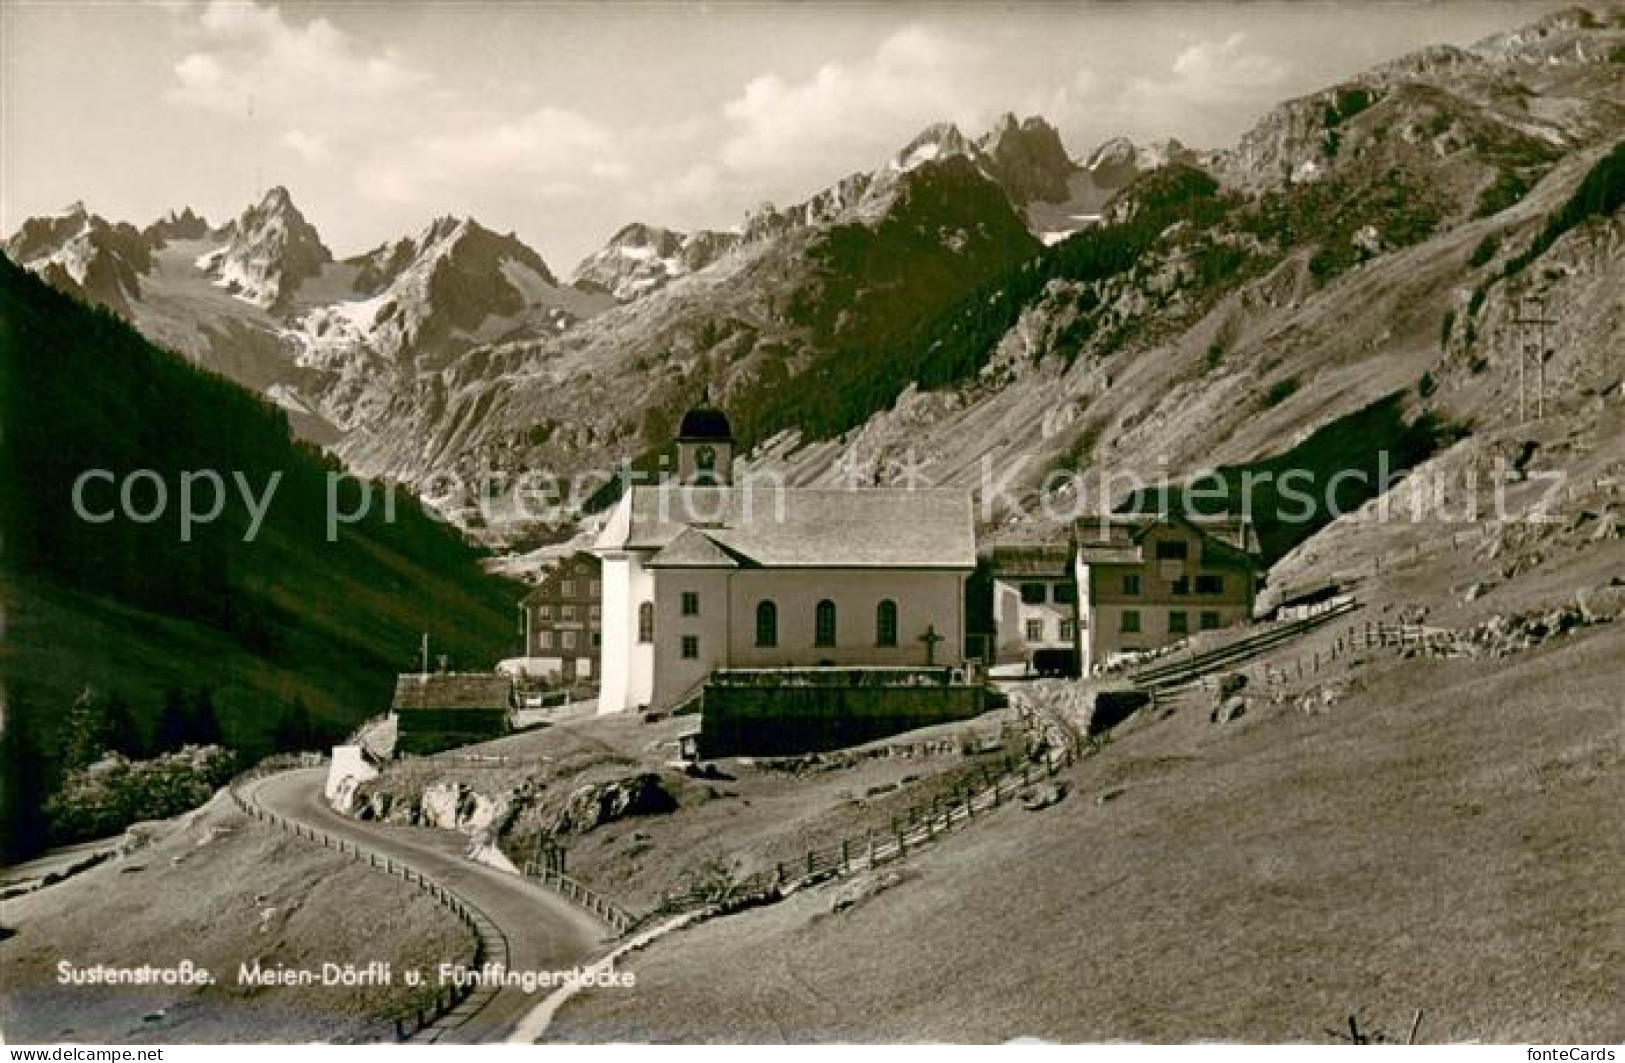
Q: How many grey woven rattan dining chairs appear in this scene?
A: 0